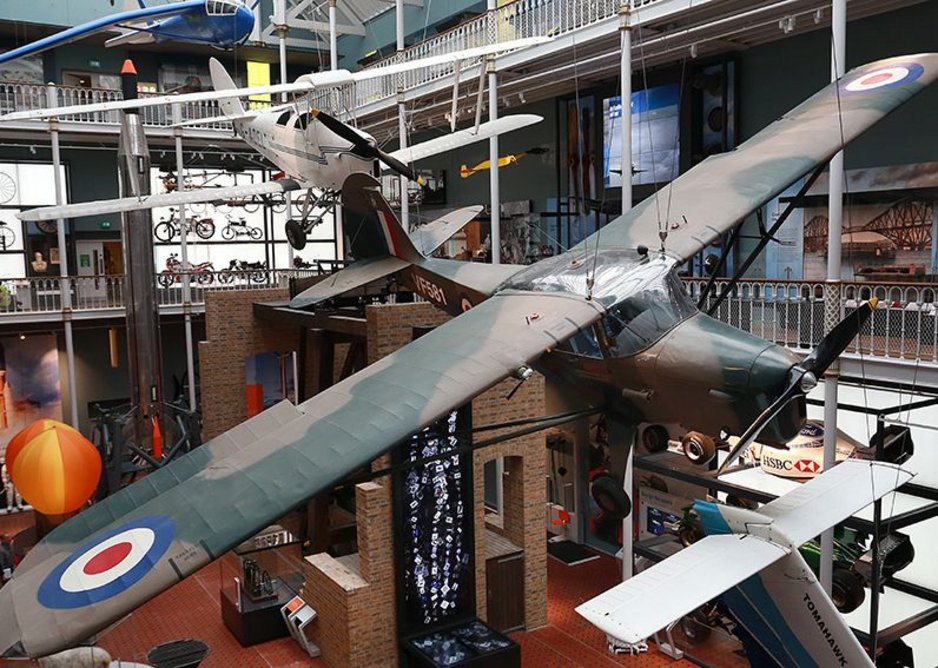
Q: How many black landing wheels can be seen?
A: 2